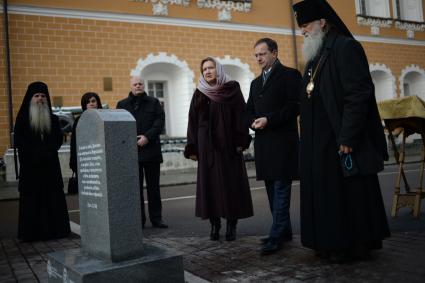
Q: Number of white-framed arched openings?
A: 4